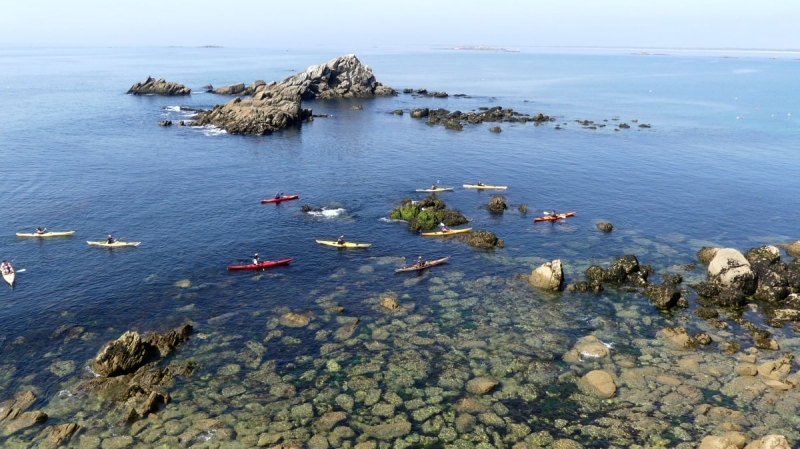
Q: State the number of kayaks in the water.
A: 11